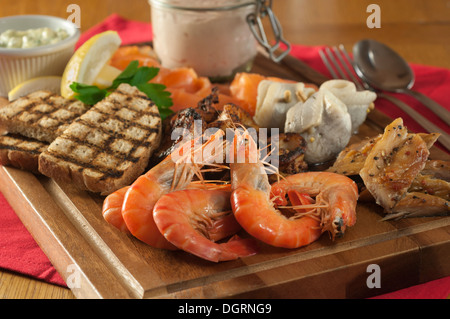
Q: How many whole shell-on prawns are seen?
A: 5